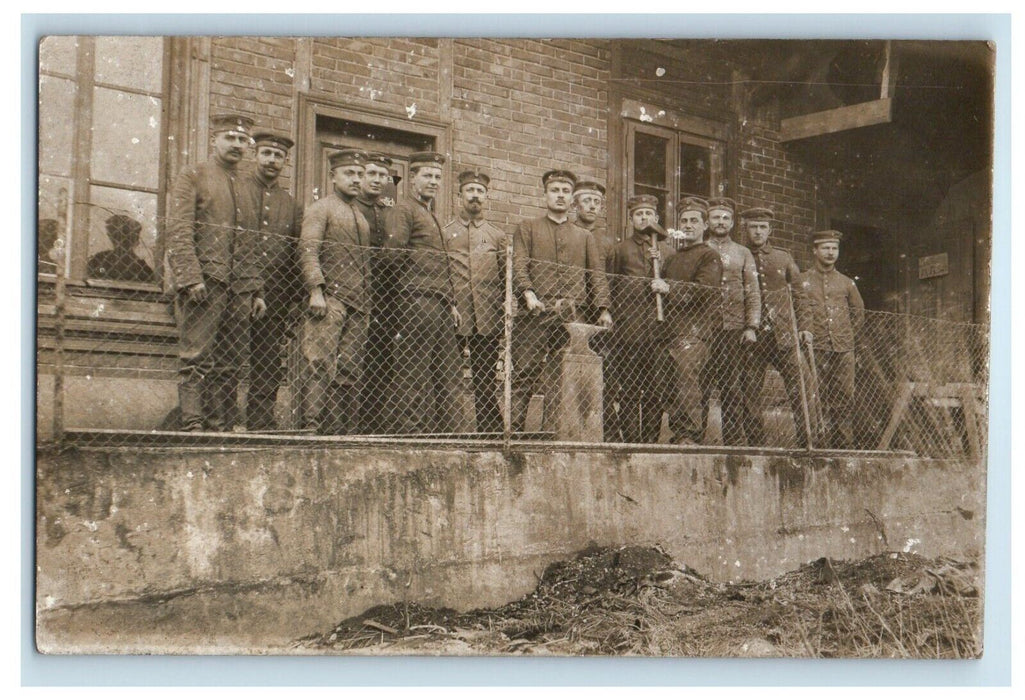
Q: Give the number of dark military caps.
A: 13